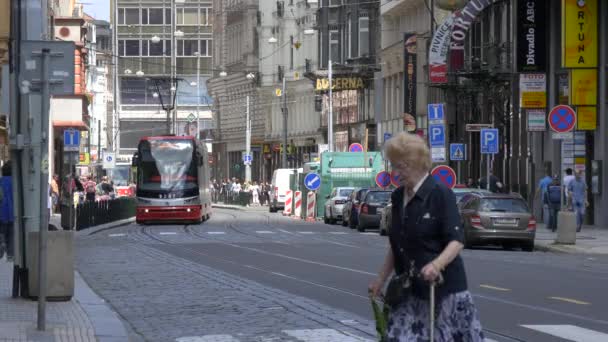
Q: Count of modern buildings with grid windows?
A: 1